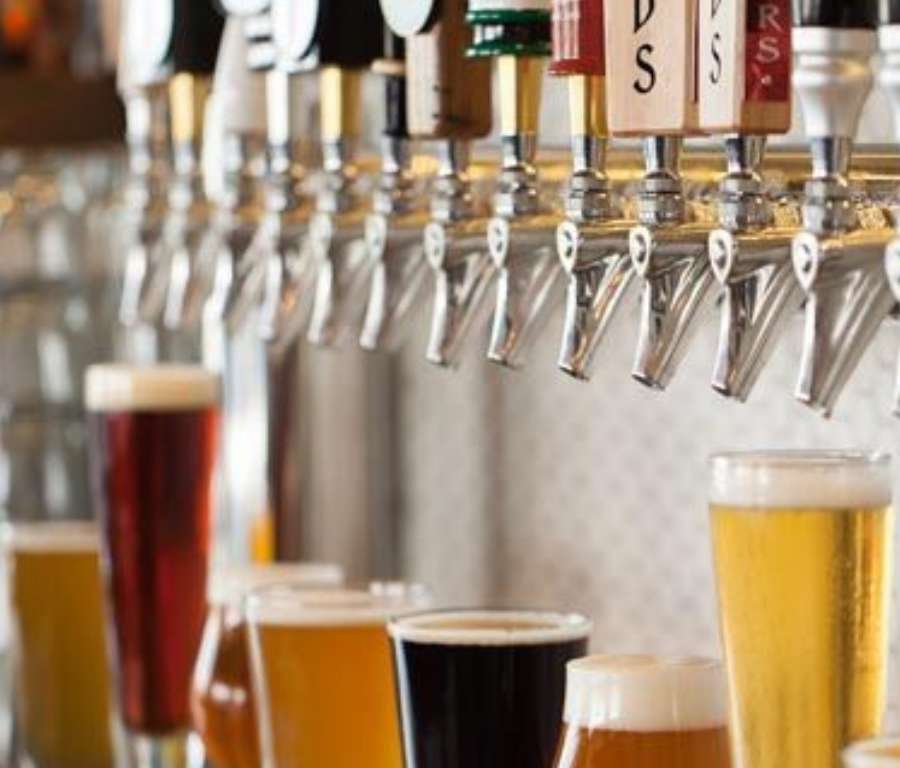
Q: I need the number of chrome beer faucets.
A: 13